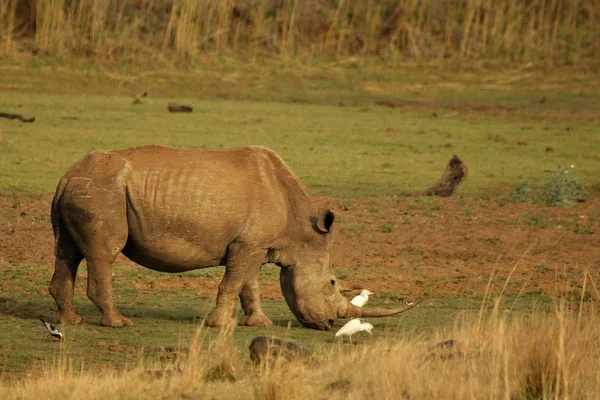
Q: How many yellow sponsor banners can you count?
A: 0